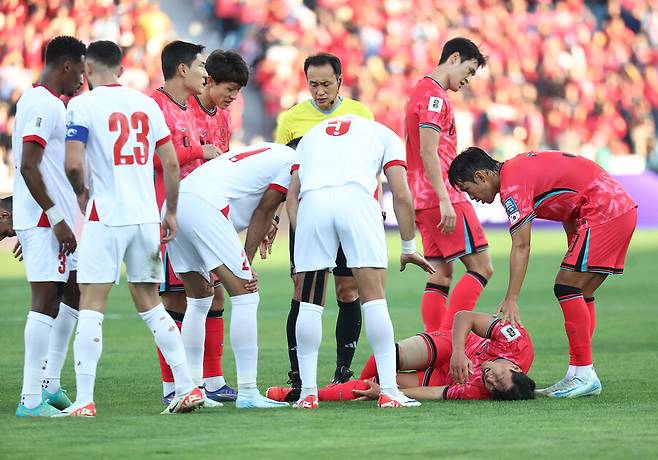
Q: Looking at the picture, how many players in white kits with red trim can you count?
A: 4